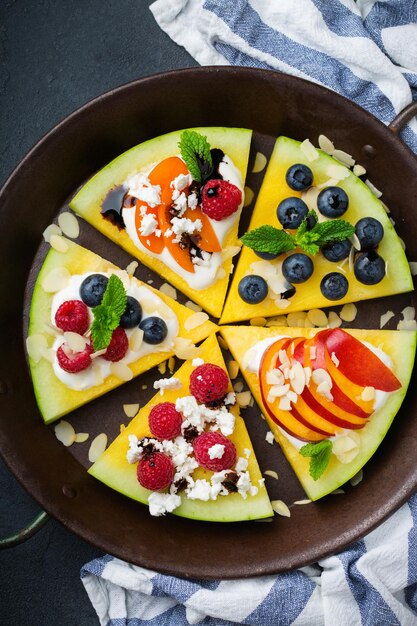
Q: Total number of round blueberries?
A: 13